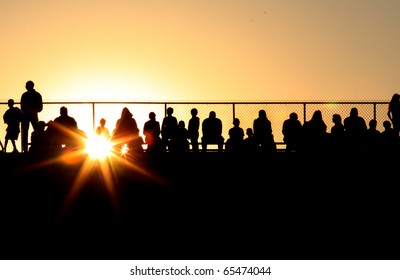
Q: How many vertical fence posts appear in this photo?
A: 5